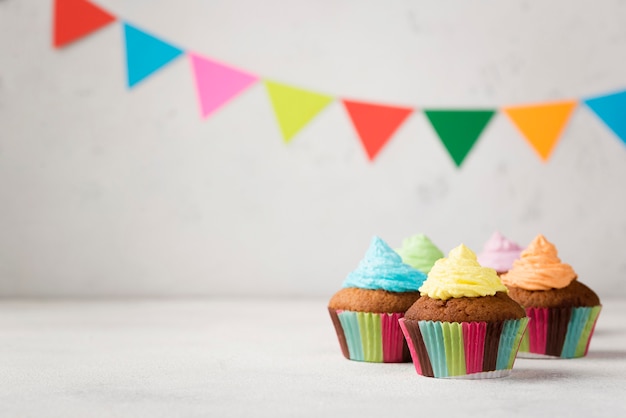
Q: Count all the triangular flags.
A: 8